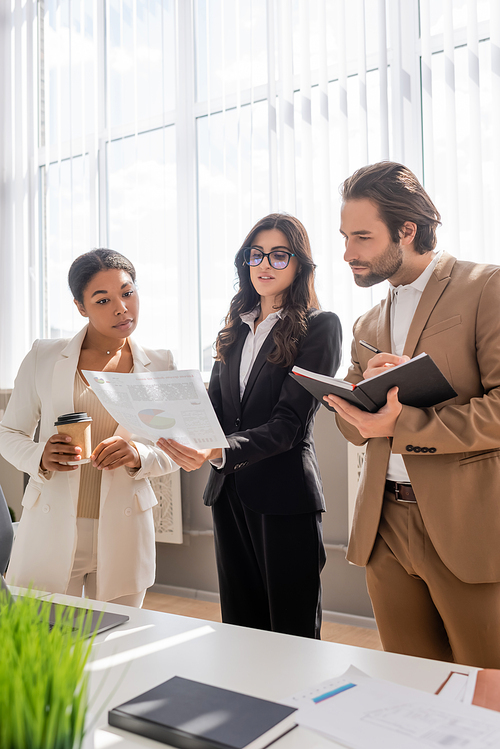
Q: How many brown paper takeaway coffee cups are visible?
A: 1